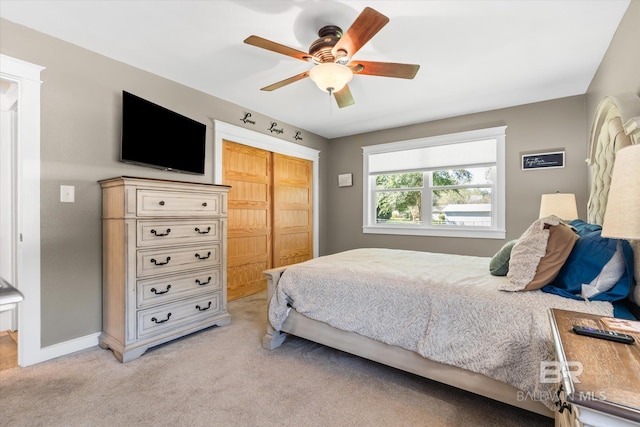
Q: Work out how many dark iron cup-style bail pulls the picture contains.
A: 8